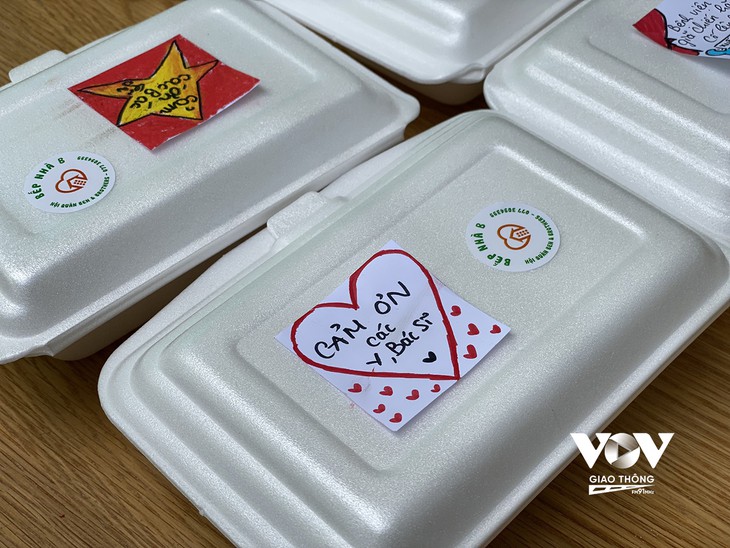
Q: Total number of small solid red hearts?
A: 10